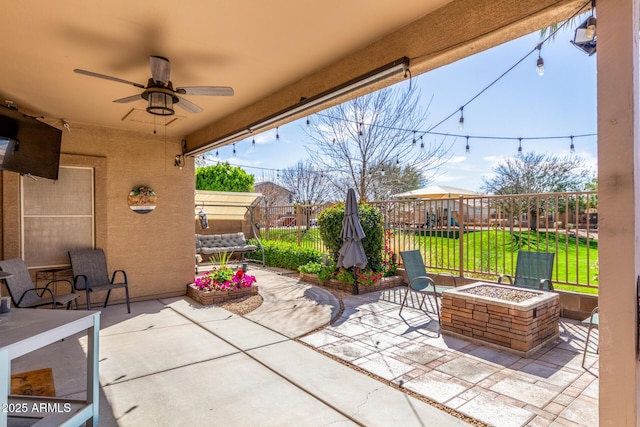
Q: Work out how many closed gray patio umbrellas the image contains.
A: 1